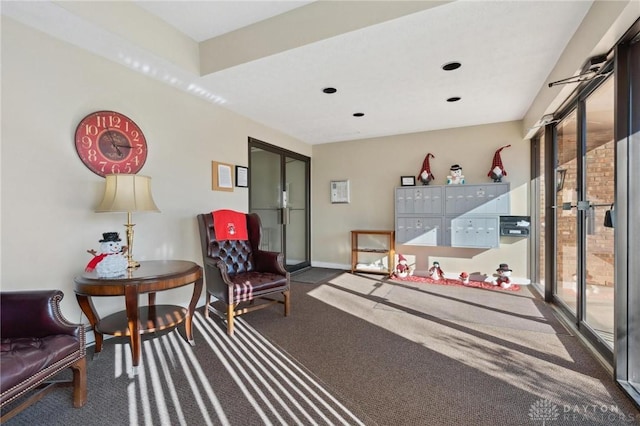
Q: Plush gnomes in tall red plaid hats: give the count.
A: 2